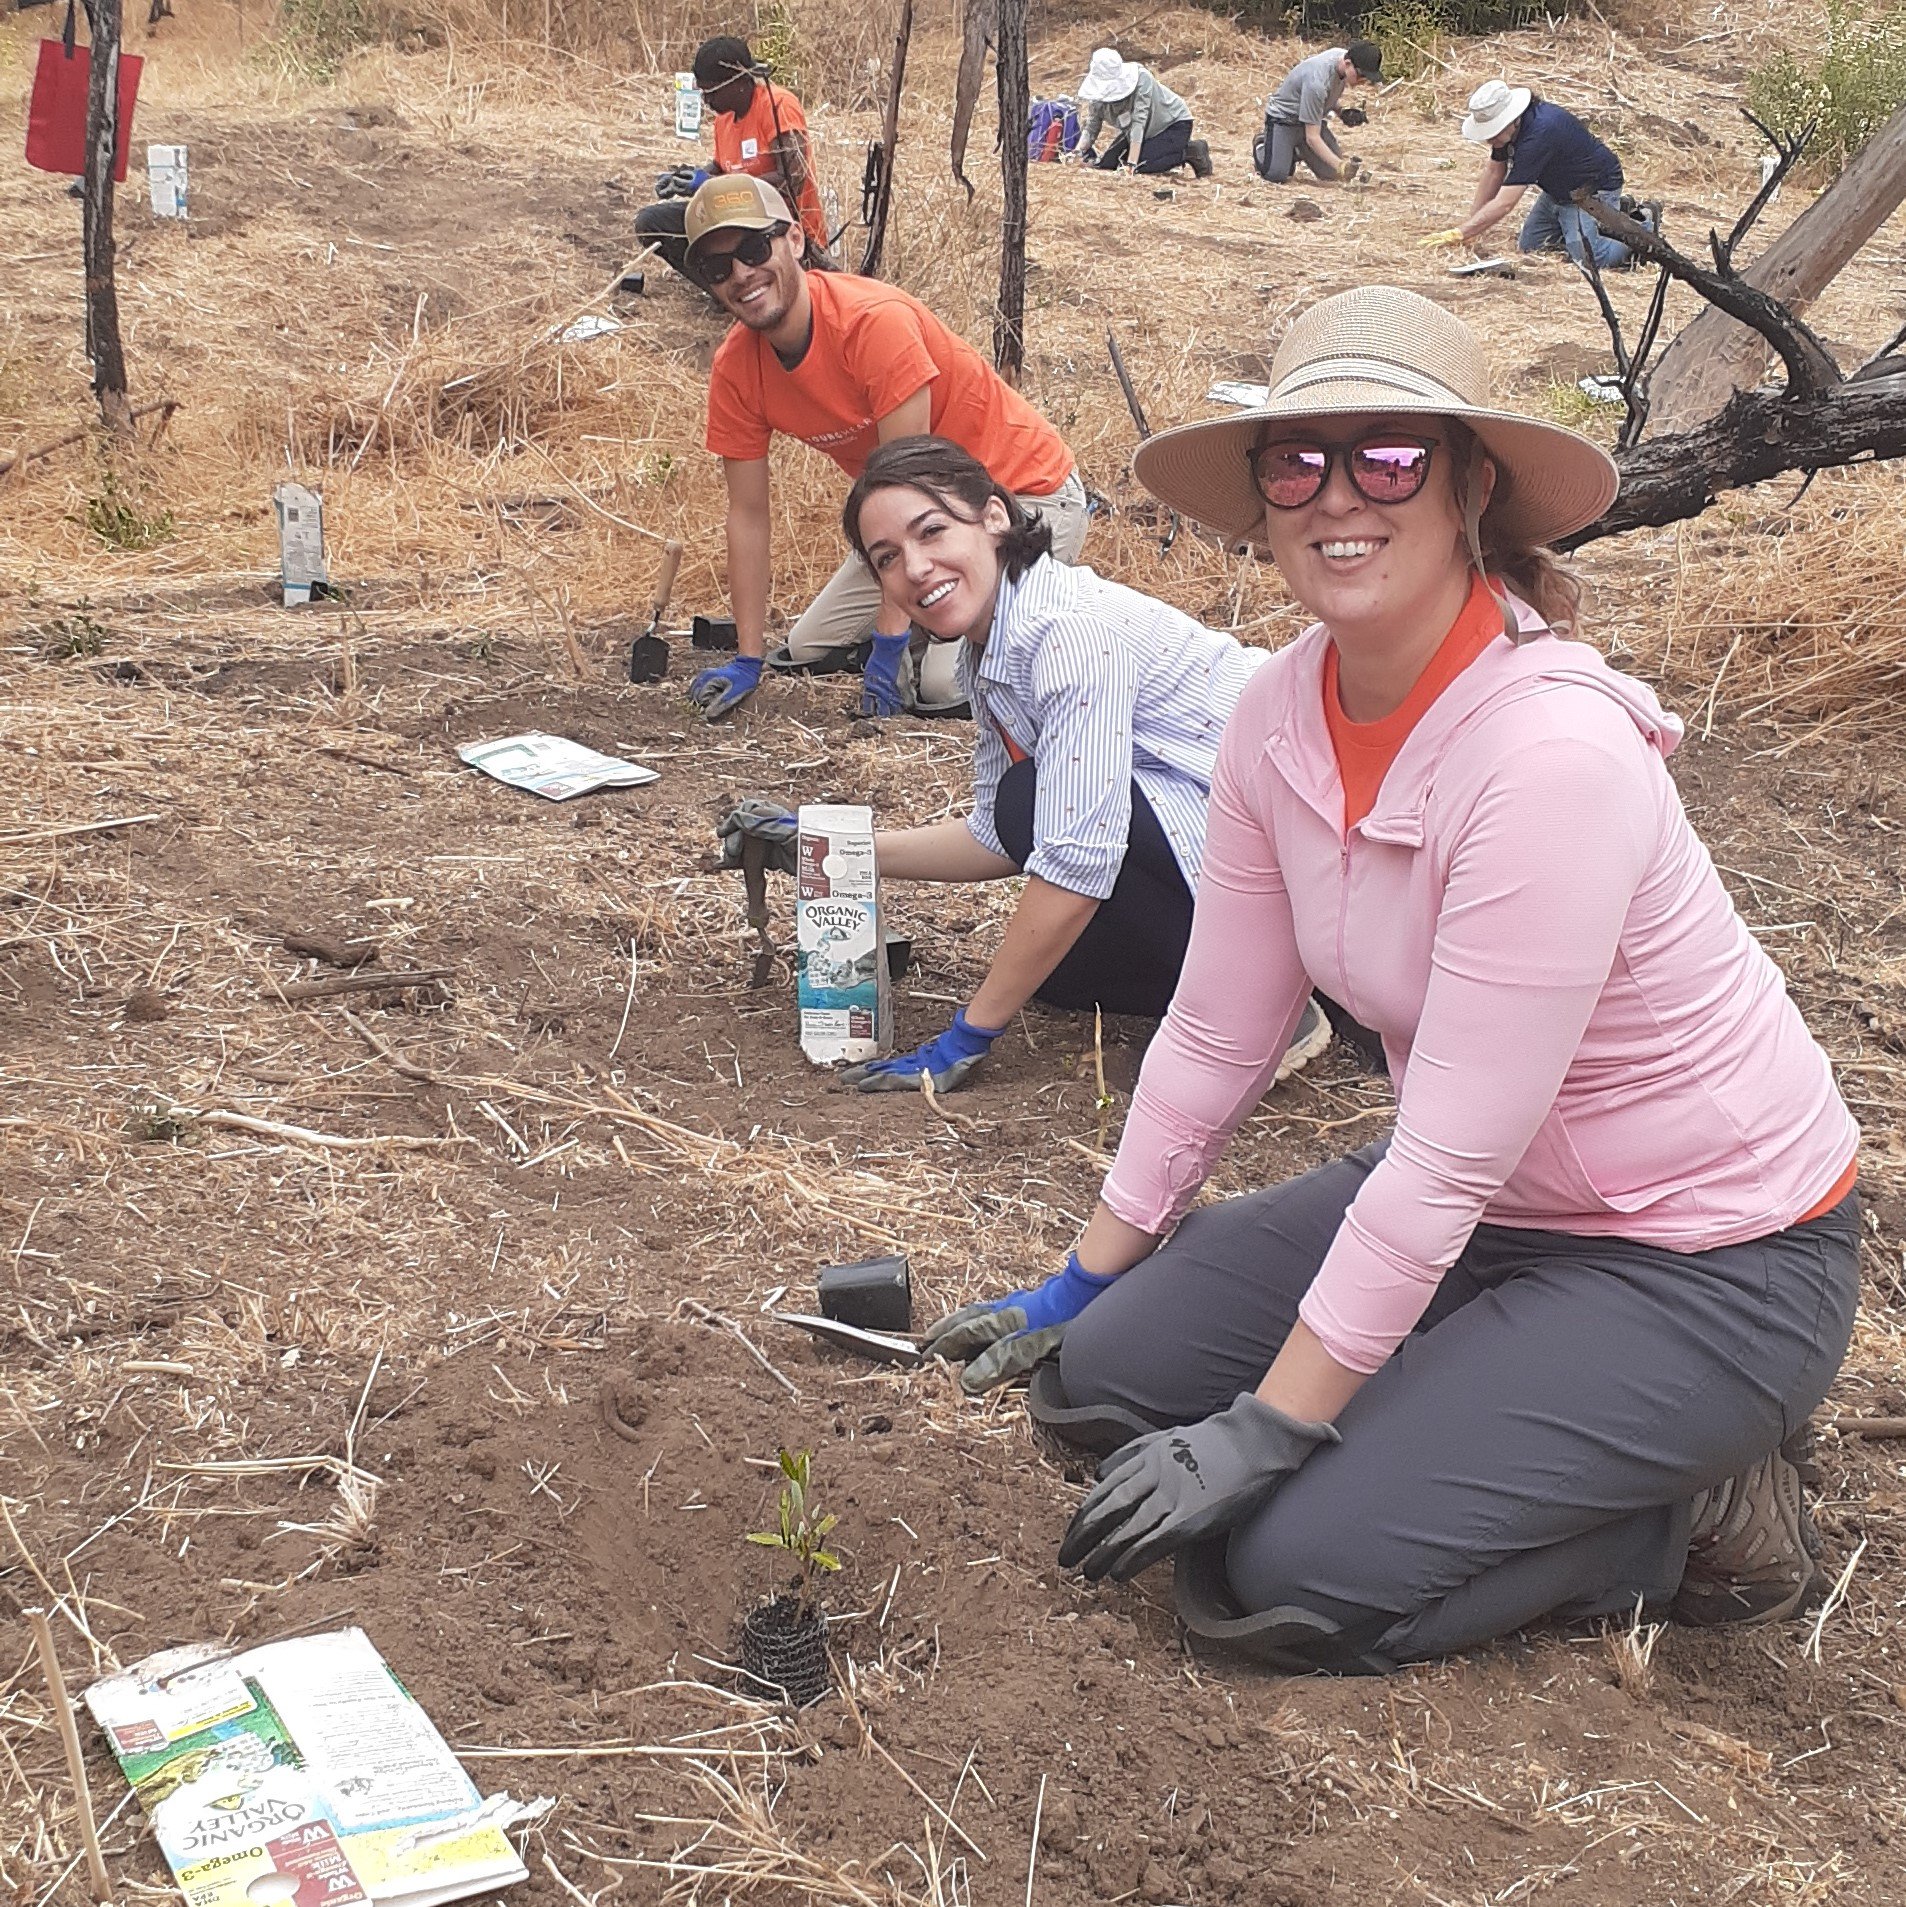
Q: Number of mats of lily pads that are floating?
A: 0